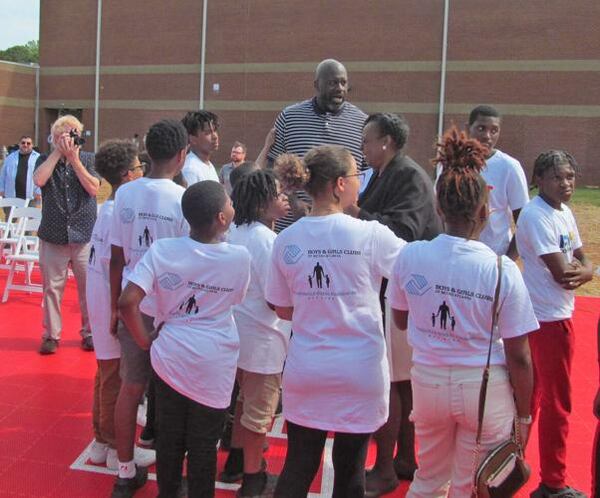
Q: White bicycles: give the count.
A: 0